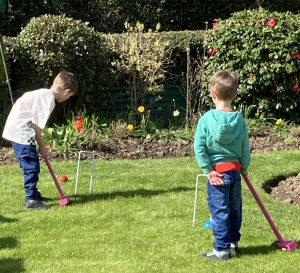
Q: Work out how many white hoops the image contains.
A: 2